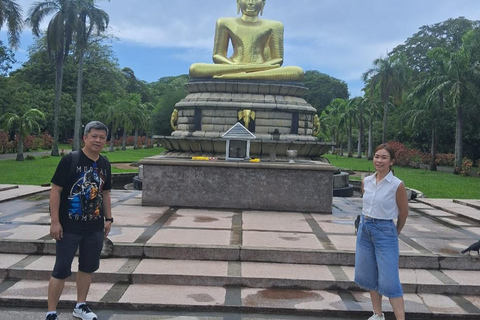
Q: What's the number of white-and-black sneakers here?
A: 2